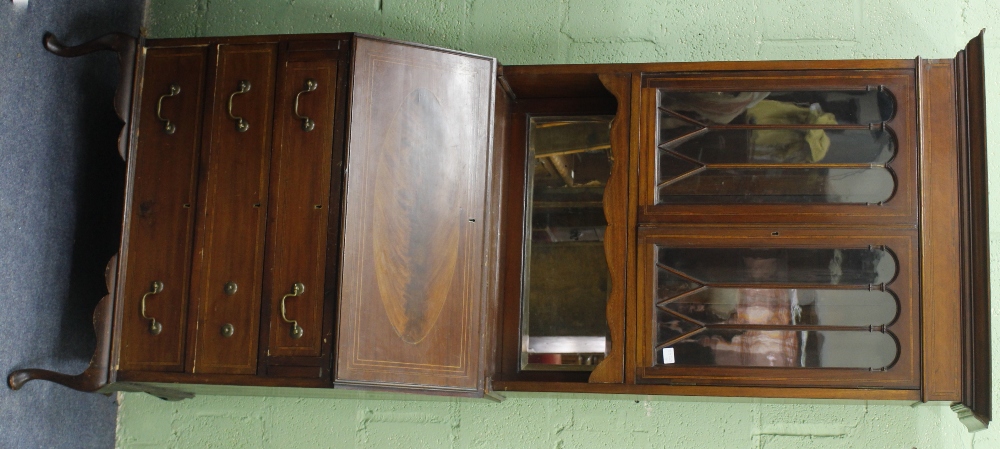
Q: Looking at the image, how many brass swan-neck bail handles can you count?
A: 5